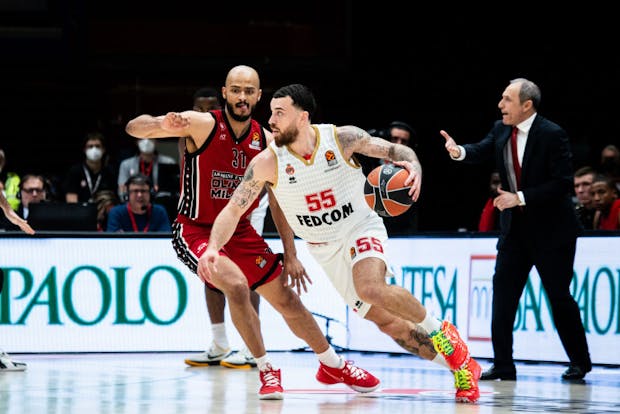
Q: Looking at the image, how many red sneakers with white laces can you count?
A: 2